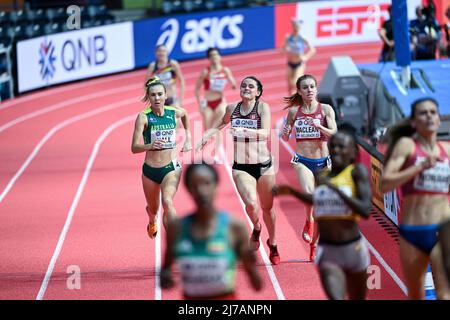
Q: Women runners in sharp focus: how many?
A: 3